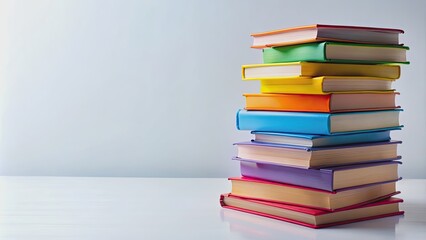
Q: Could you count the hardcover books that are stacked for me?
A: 11